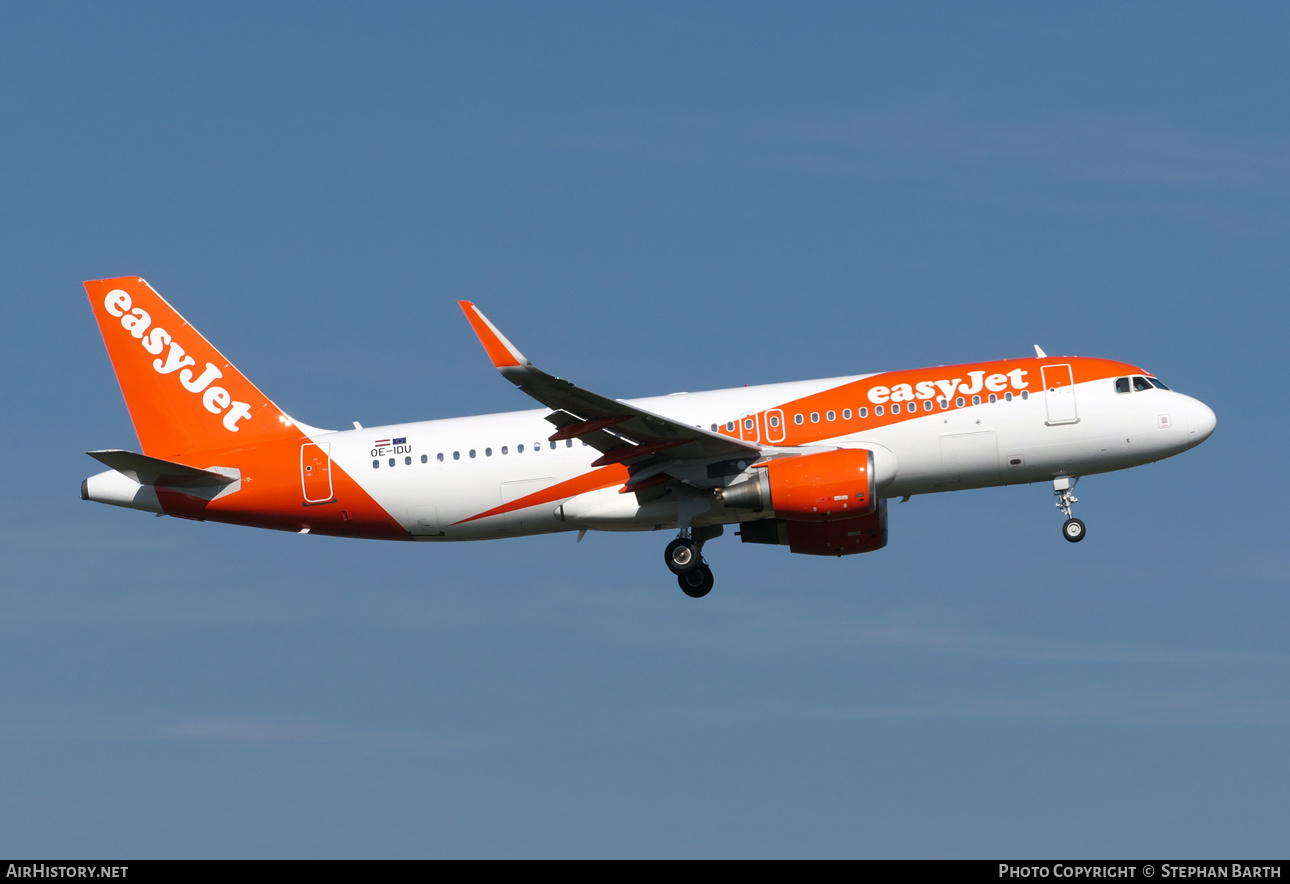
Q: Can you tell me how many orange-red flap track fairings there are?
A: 3